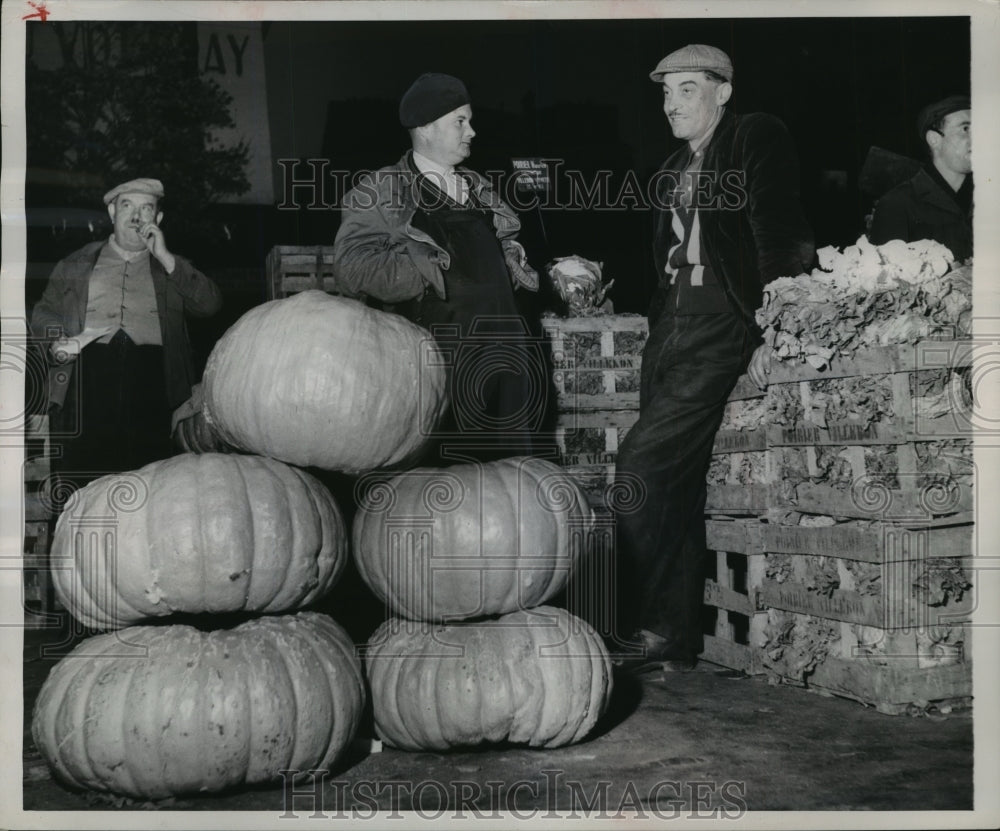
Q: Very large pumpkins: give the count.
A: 5